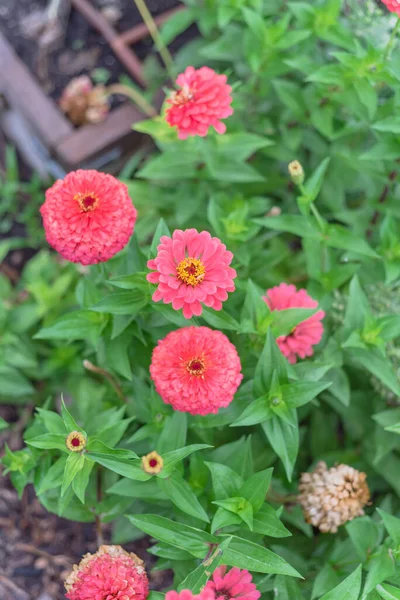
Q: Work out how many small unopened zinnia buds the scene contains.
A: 3